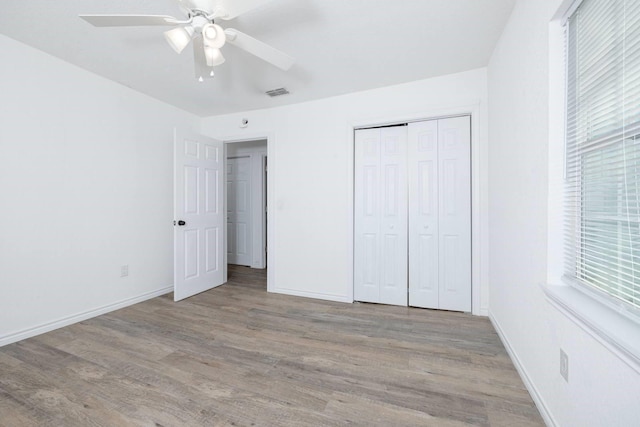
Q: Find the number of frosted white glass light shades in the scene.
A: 3